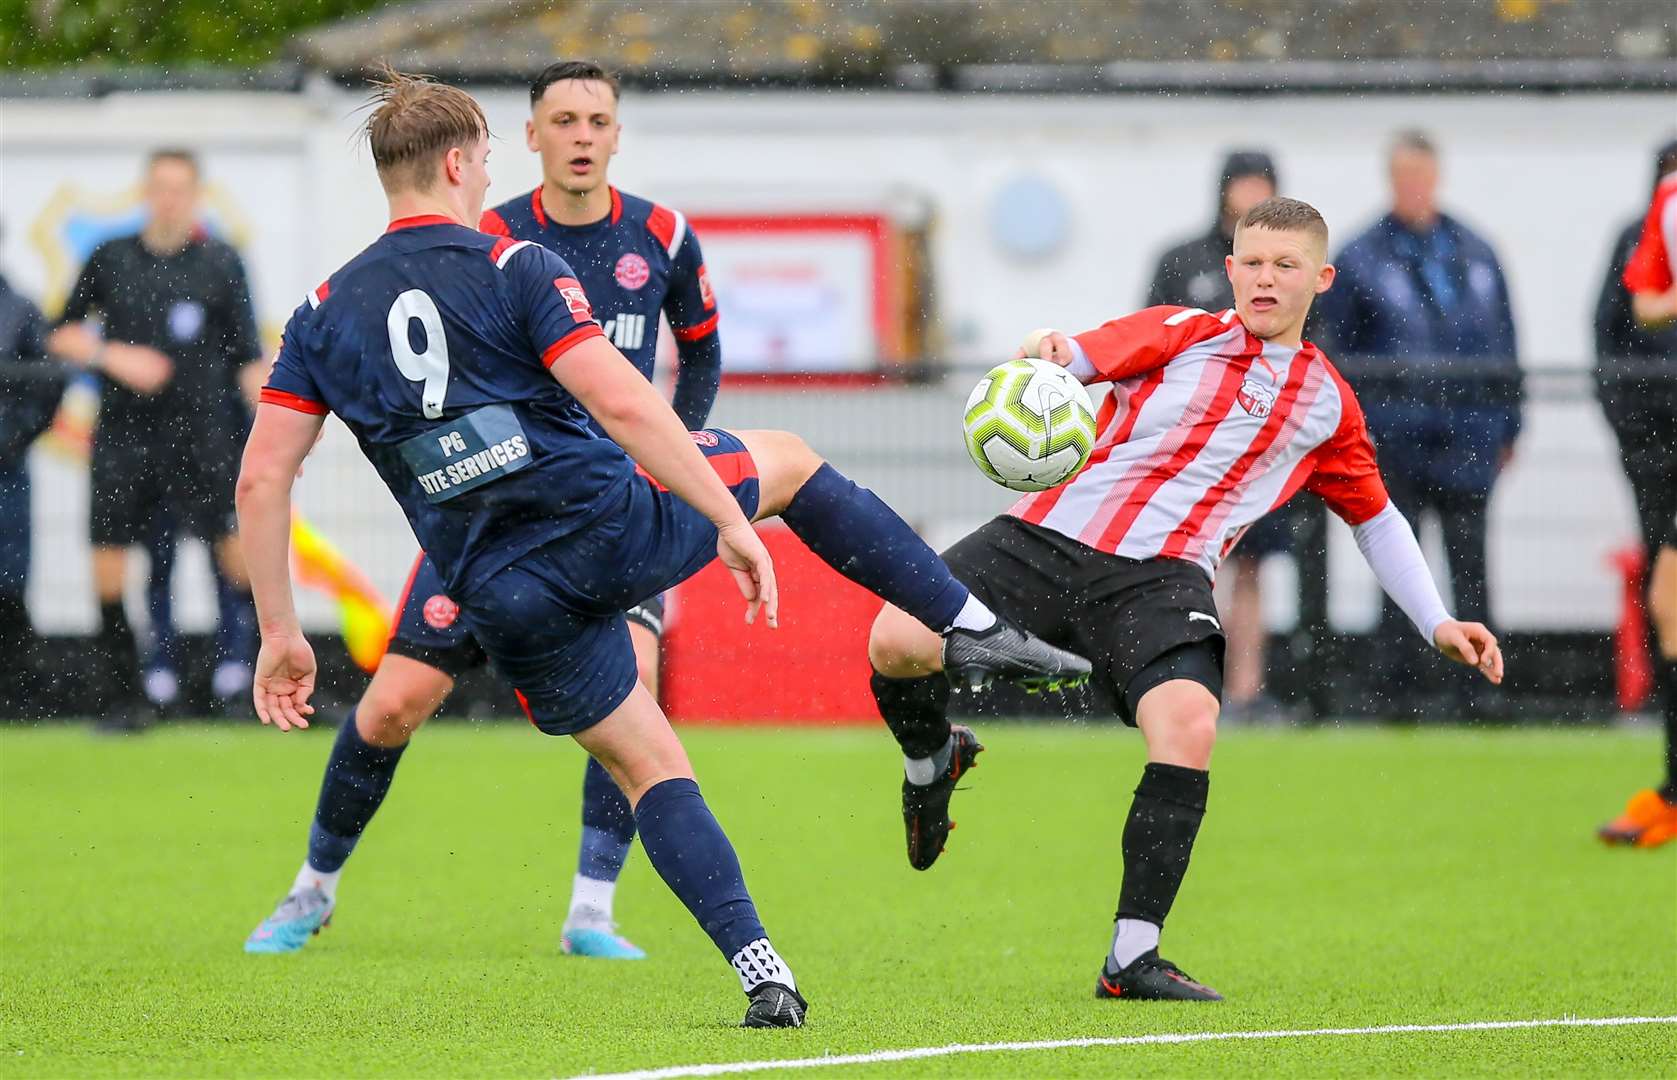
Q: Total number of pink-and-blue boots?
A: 2